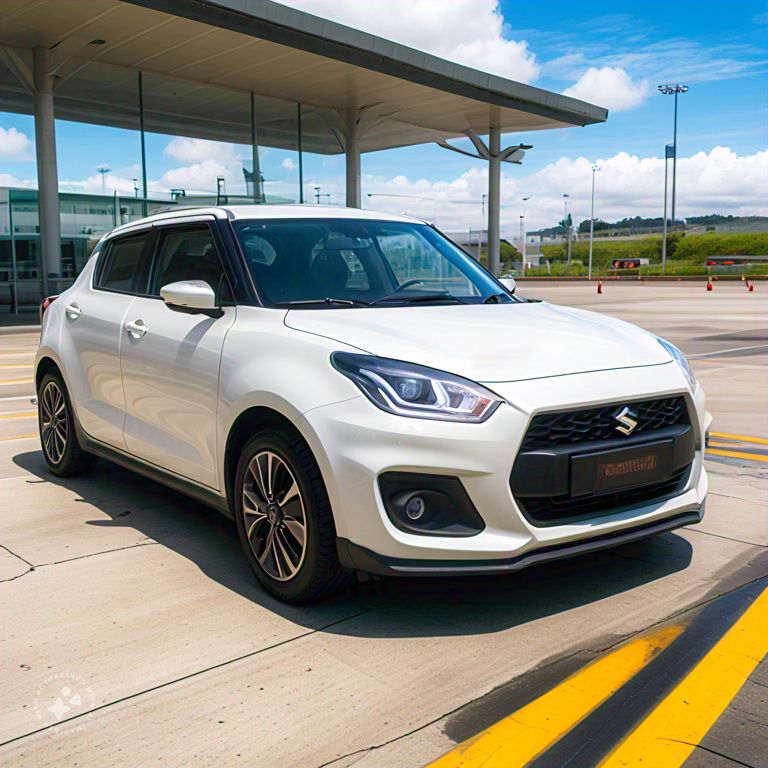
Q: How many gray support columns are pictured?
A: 3